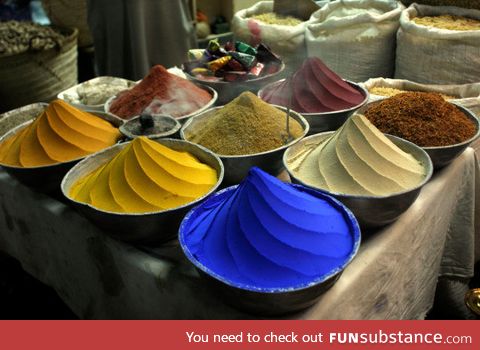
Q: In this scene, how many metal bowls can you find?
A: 12